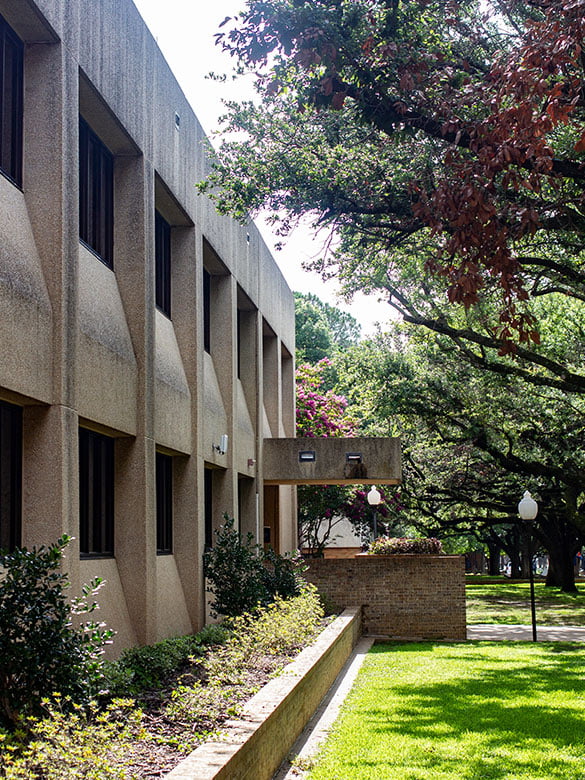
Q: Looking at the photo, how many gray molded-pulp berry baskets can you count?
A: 0